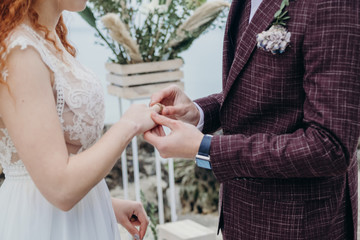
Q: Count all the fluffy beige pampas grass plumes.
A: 2